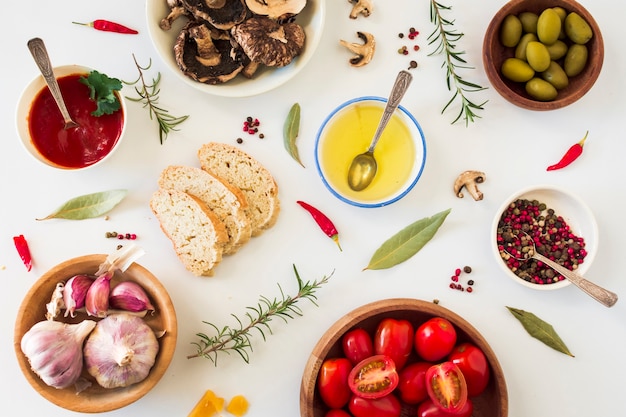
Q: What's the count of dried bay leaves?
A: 4